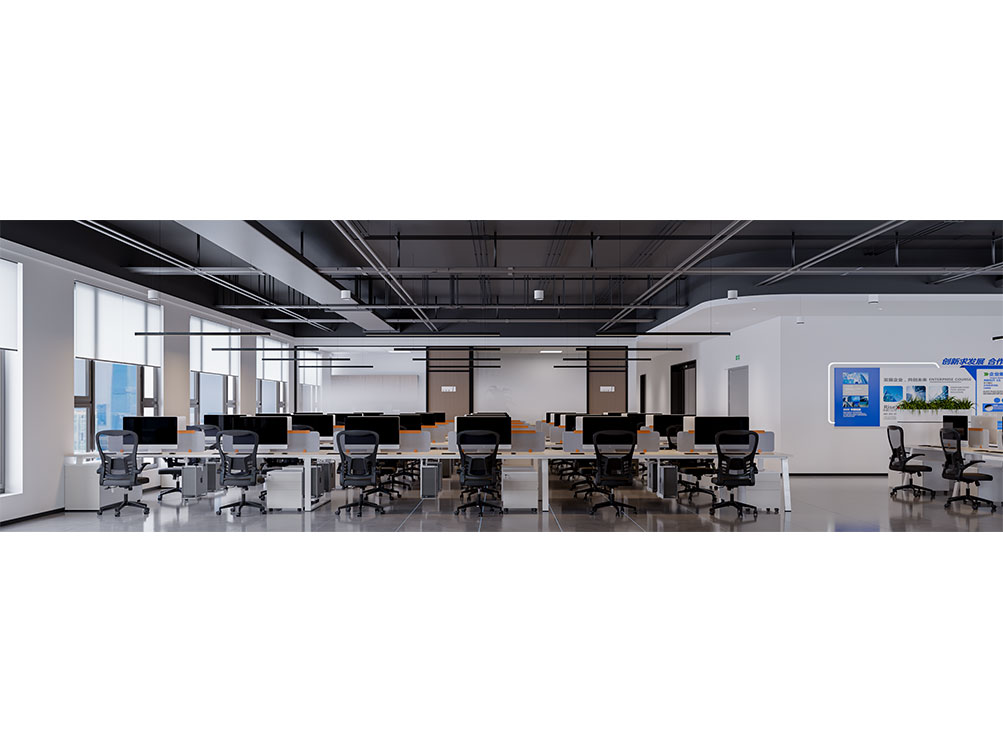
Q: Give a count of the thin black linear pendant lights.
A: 12